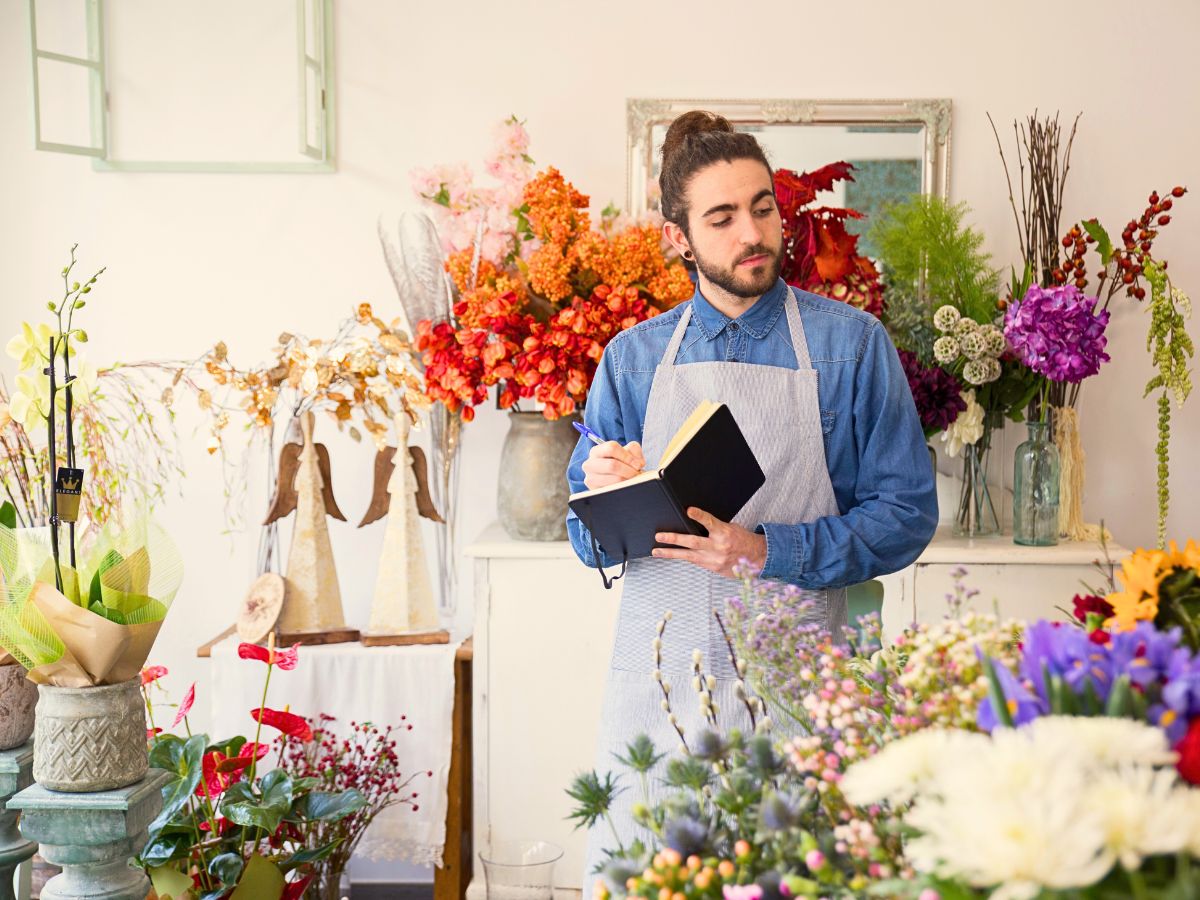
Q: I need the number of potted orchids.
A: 1